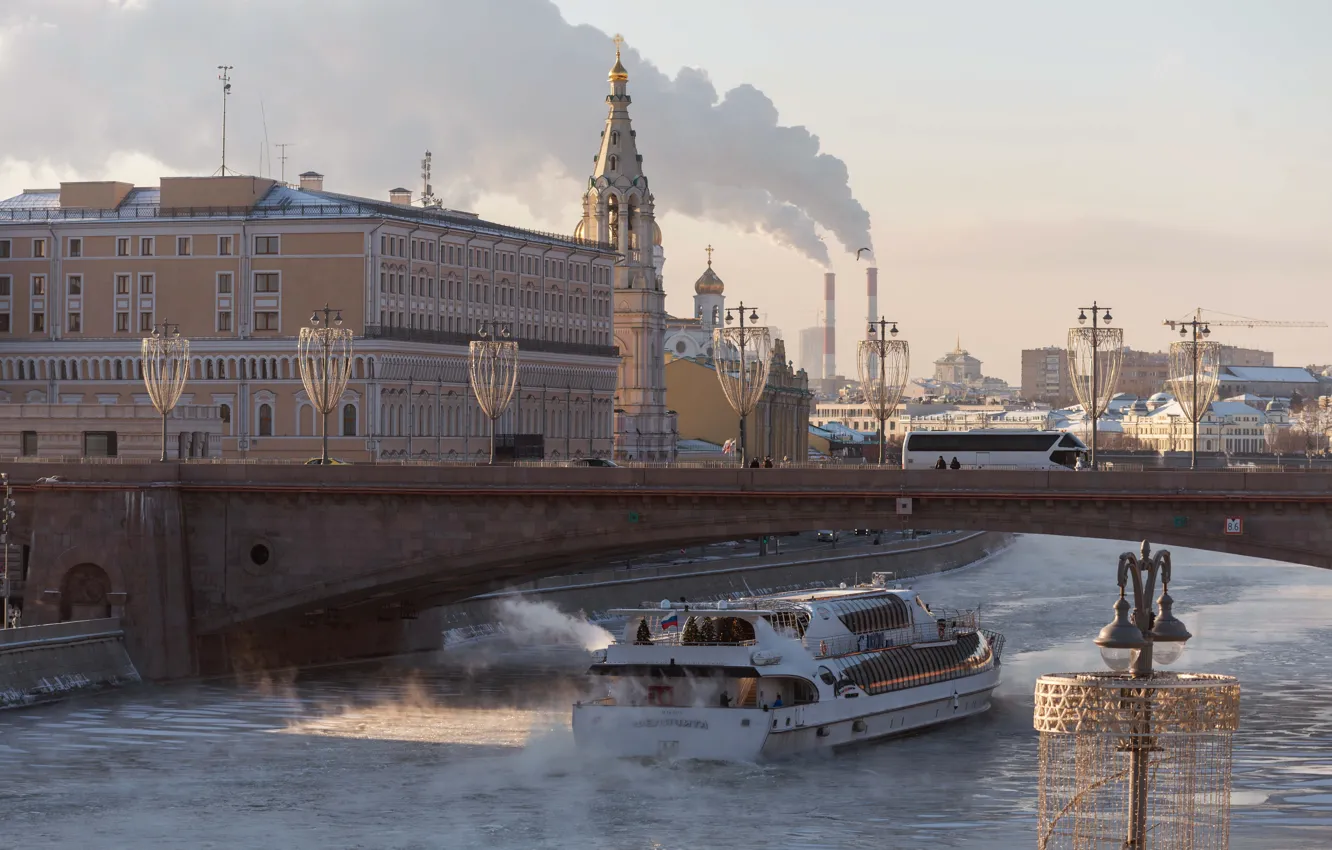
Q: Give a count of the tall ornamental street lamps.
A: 8